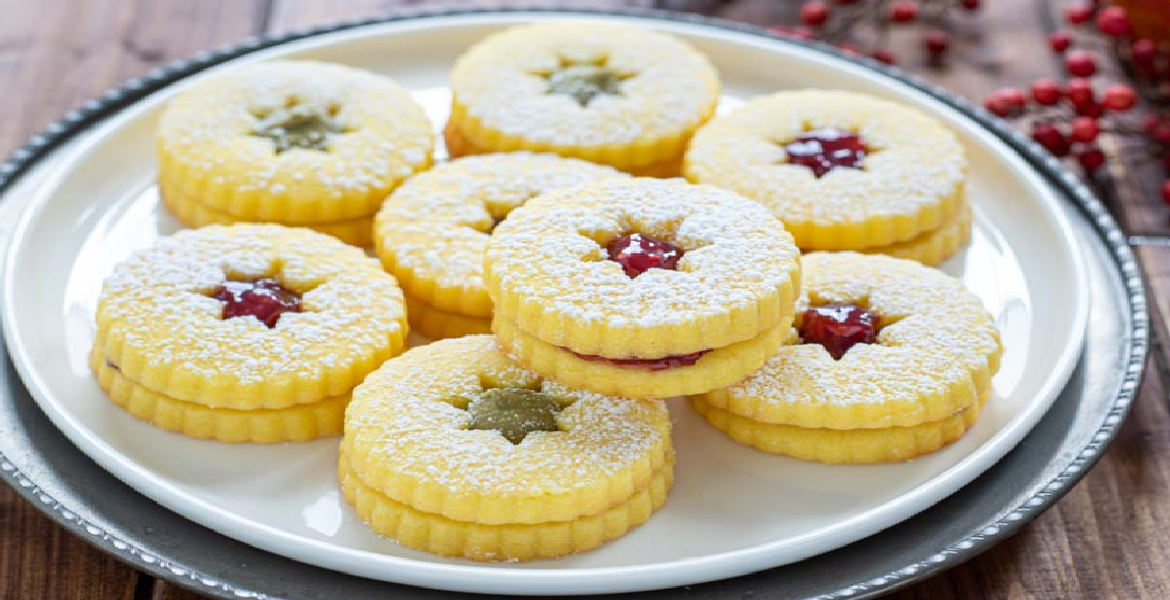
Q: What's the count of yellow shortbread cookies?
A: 8